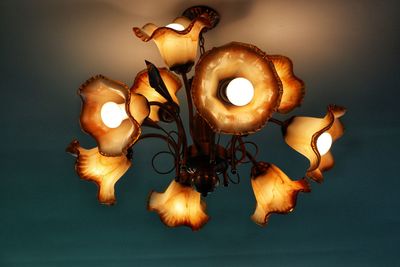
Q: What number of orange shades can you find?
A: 9